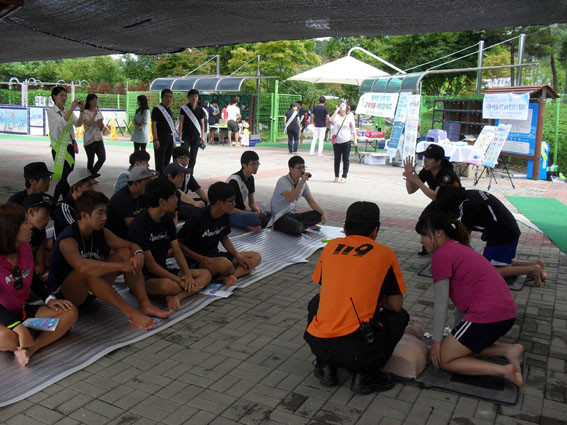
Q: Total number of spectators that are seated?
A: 13